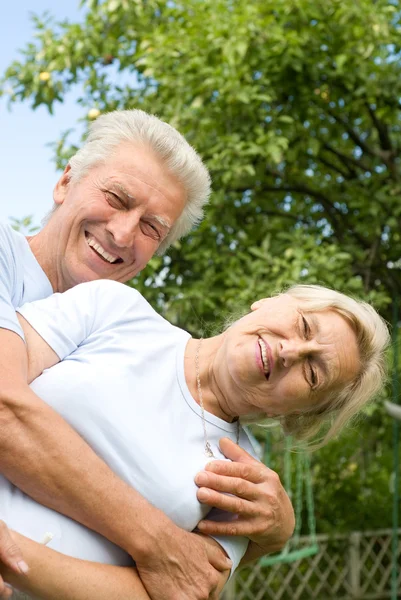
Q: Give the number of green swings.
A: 1